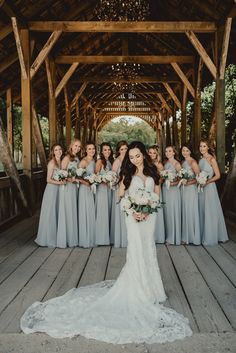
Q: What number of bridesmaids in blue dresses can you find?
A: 9